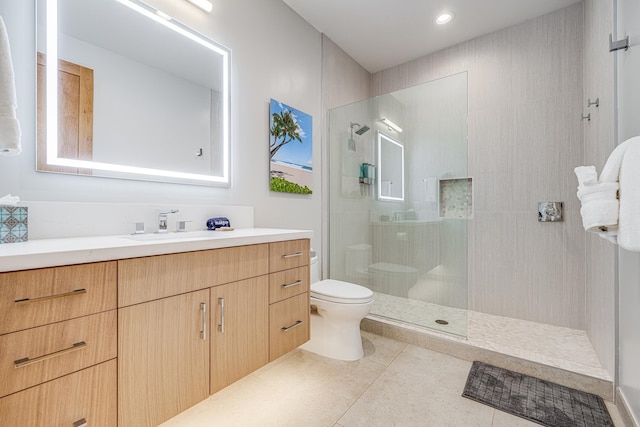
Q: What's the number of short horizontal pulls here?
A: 3